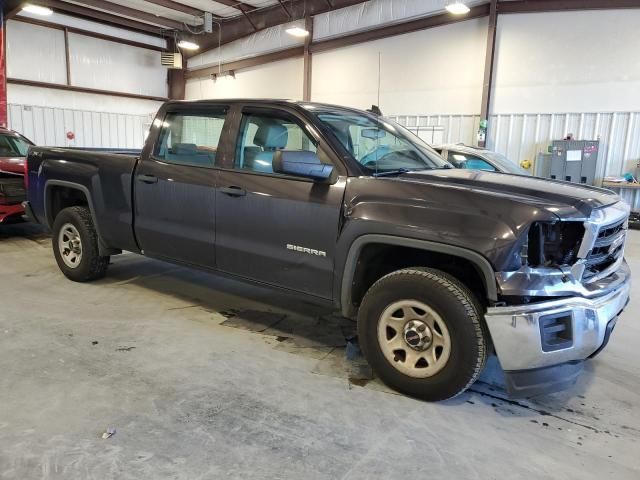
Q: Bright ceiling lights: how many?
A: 4